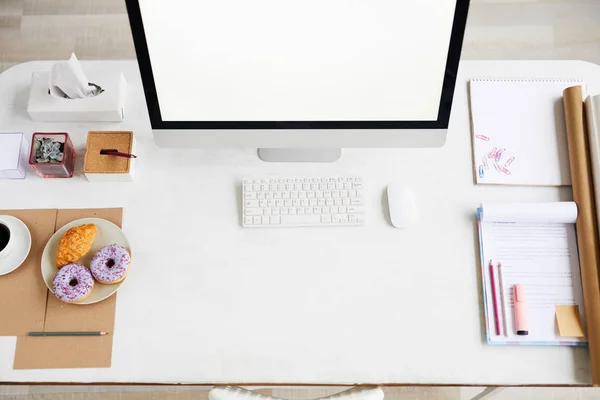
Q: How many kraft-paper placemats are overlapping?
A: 2